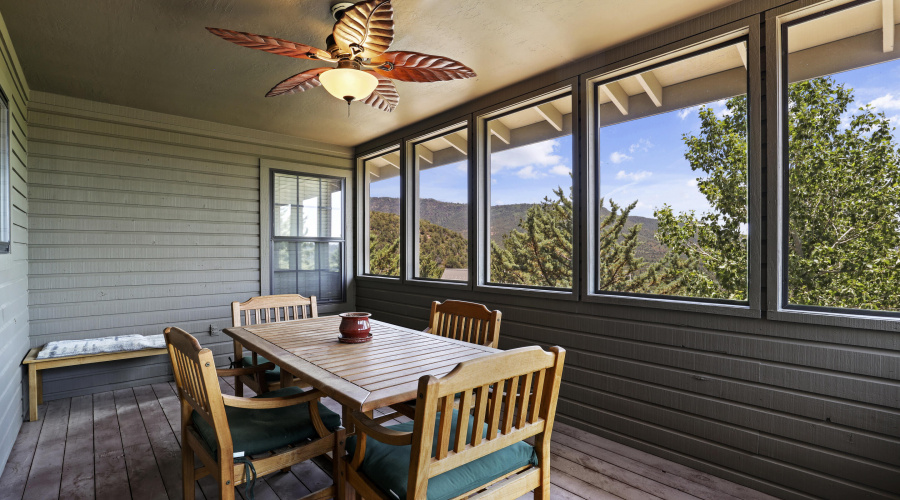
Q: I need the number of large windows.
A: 5